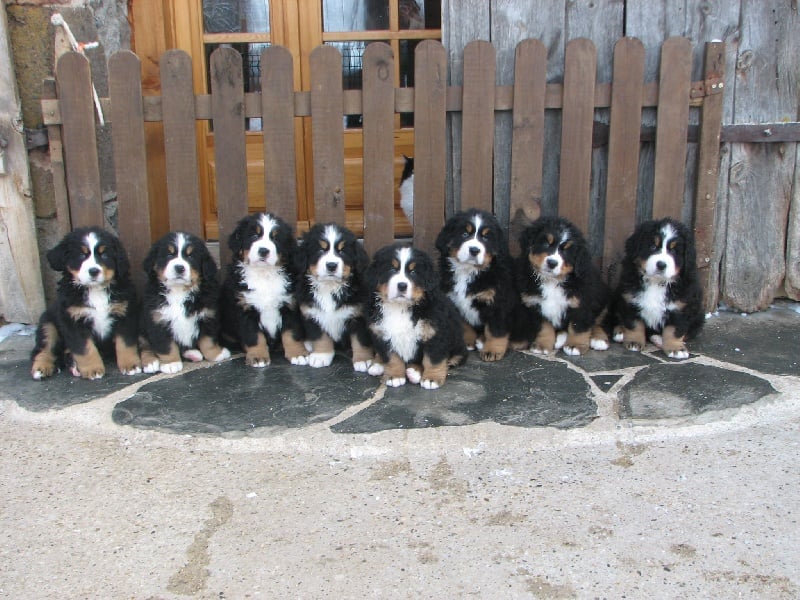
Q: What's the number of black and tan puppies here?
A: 8